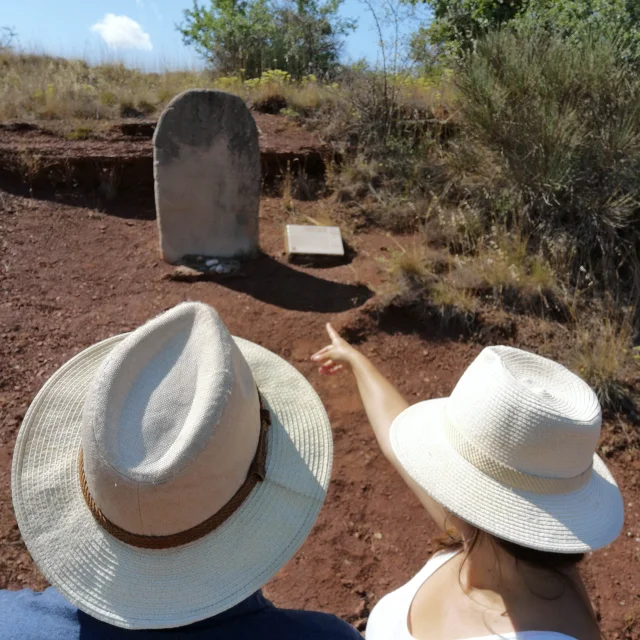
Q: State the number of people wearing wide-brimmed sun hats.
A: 2